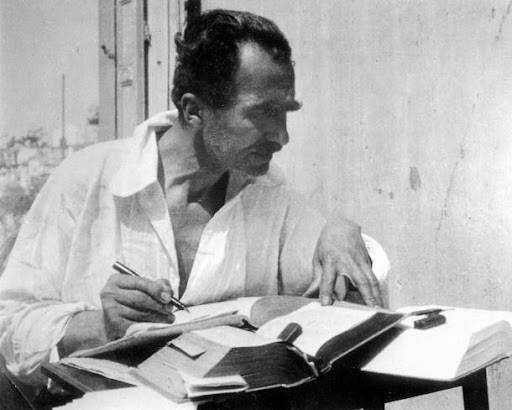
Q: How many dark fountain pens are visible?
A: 1